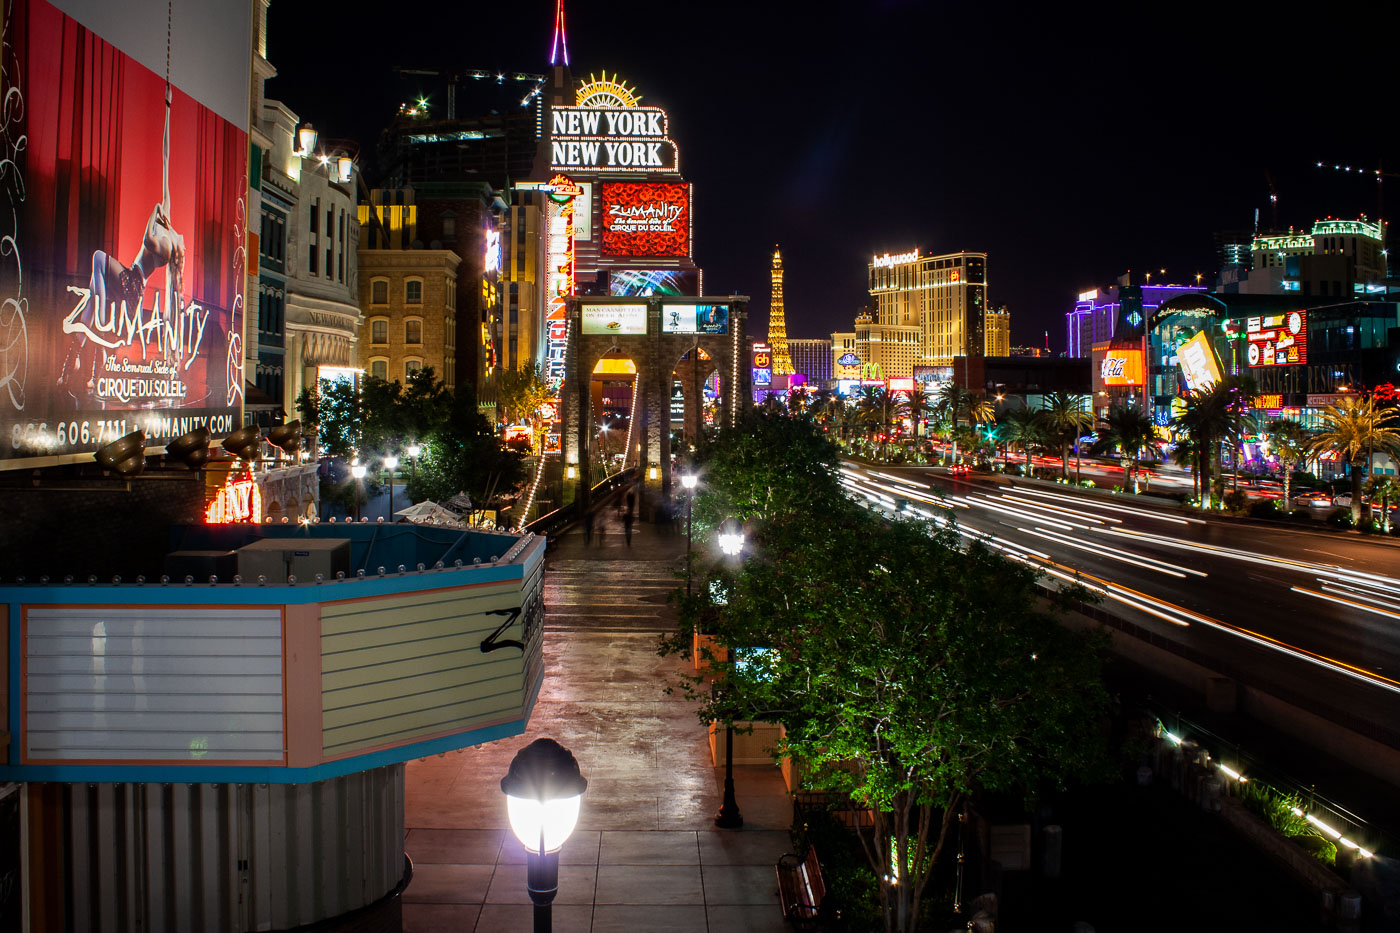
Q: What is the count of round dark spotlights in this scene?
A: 4